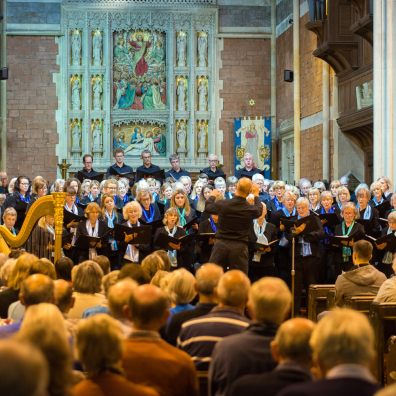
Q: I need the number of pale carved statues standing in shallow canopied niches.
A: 12